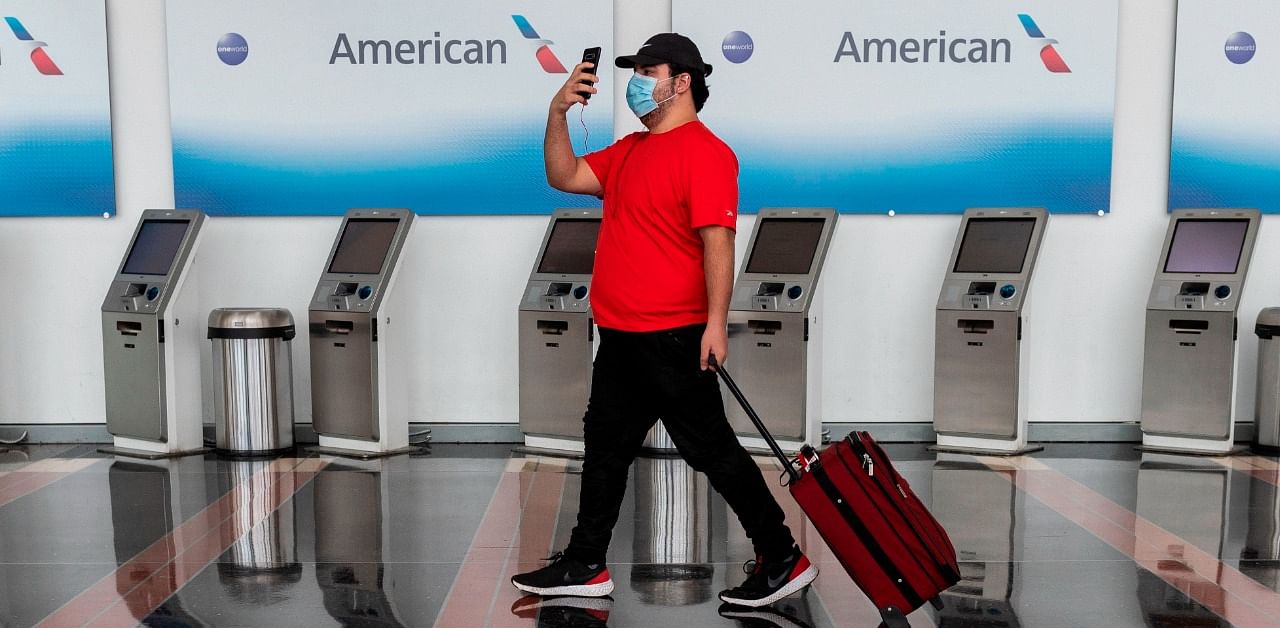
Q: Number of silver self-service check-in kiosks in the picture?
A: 6